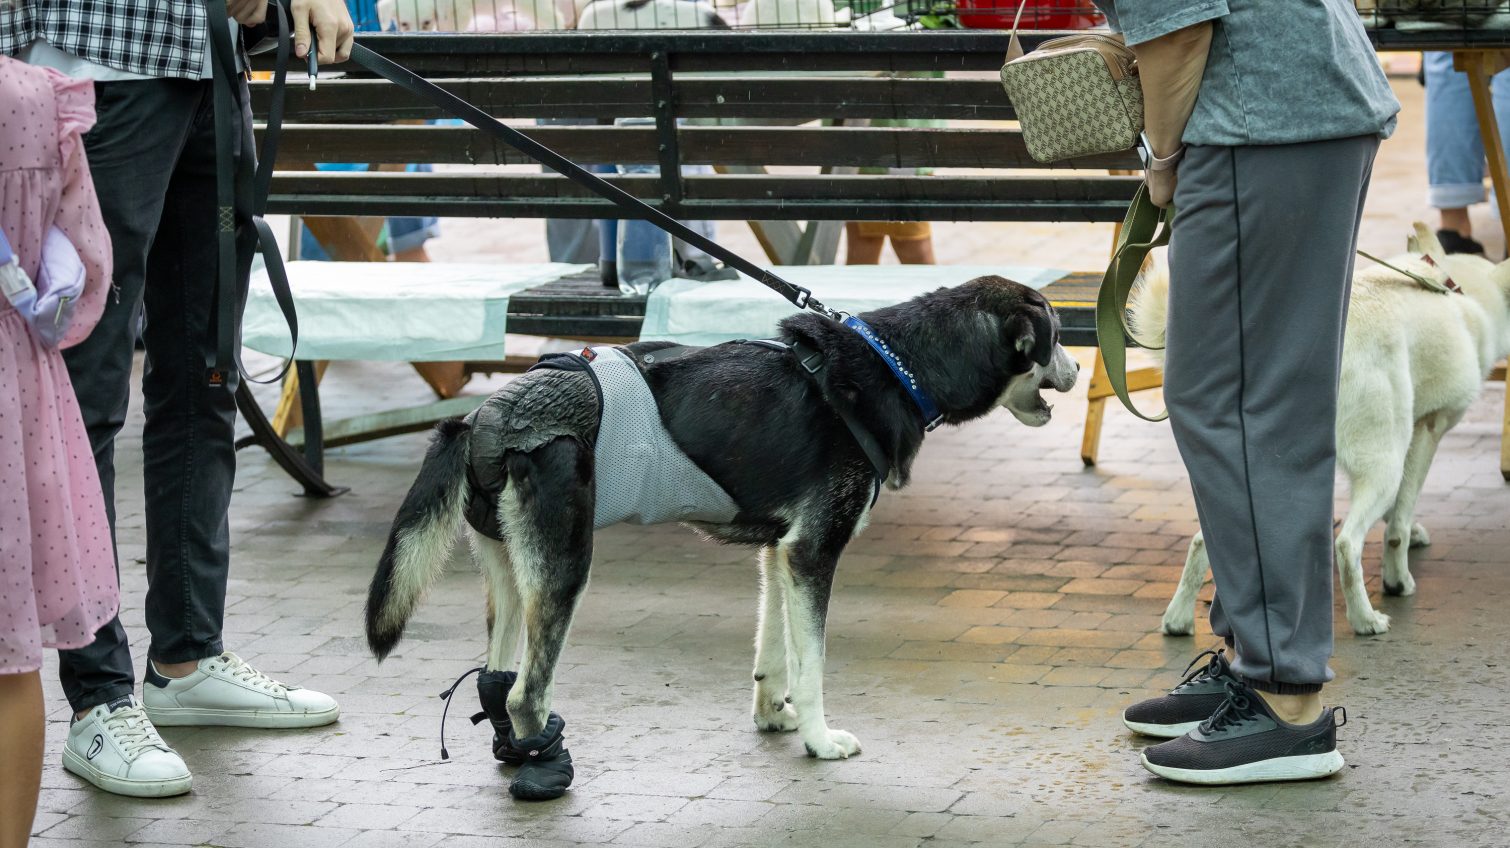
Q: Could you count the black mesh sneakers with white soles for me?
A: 2